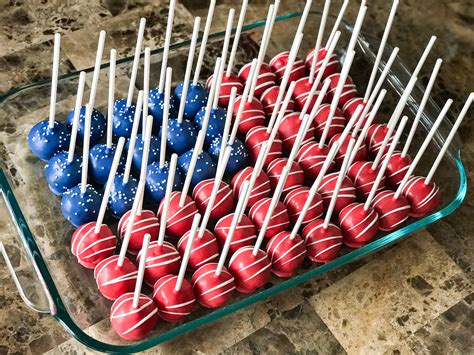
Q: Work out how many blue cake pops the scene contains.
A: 15